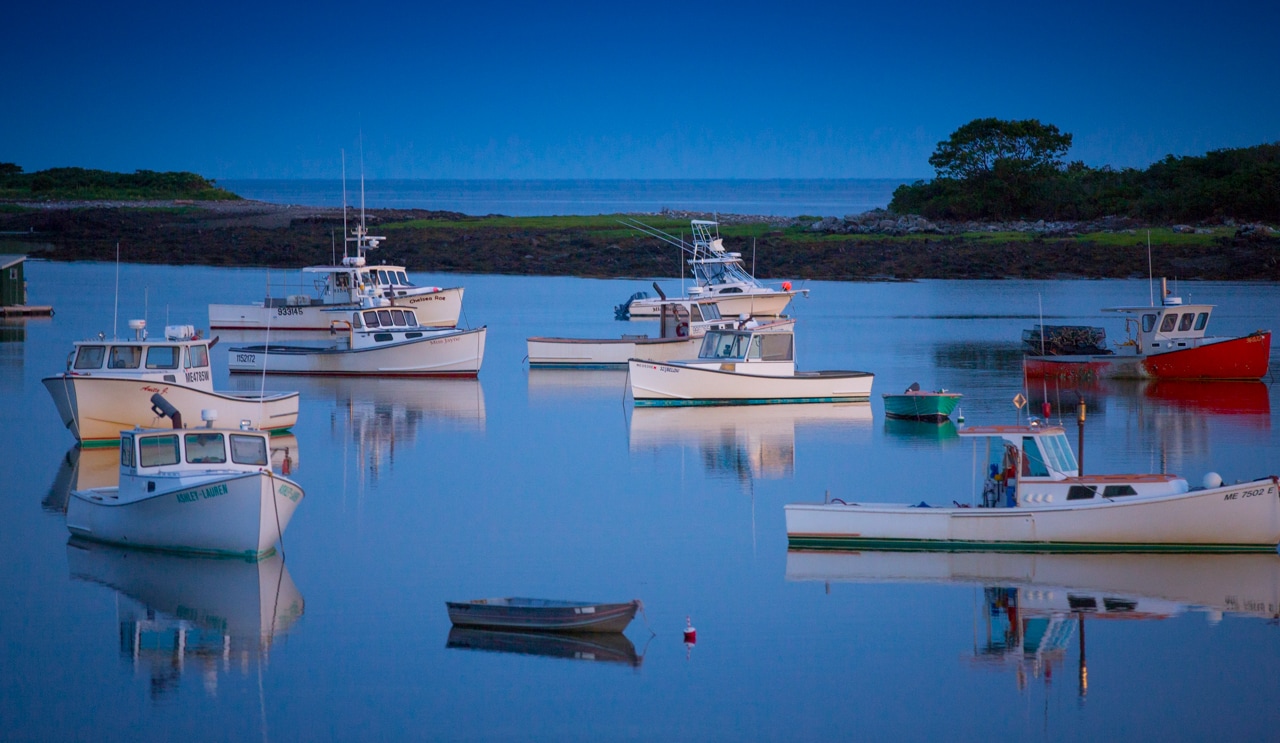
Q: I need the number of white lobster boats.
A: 7